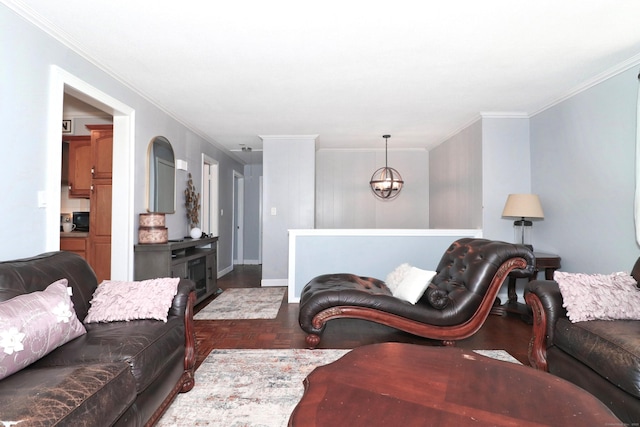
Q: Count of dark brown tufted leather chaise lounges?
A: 1